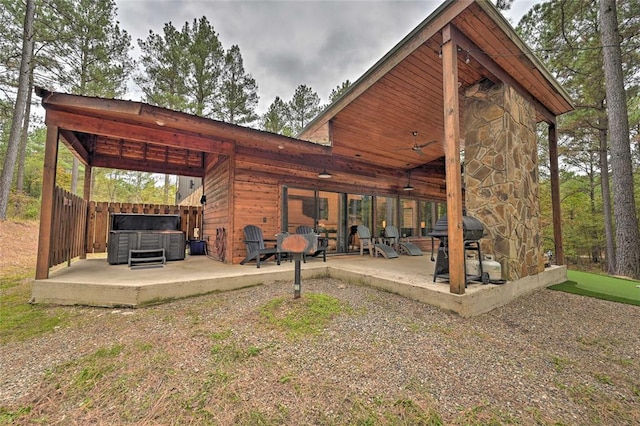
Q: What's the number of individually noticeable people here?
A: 0